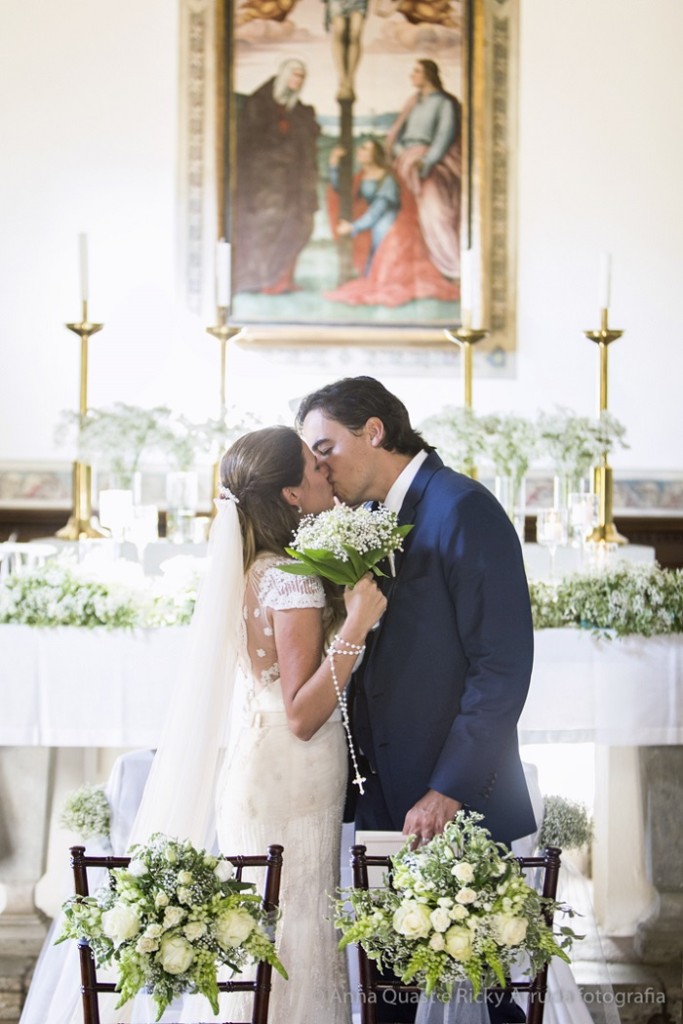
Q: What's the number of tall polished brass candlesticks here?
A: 4